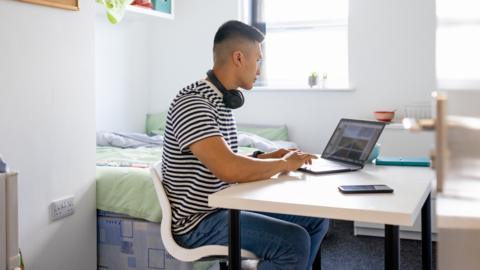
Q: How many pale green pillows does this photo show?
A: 2